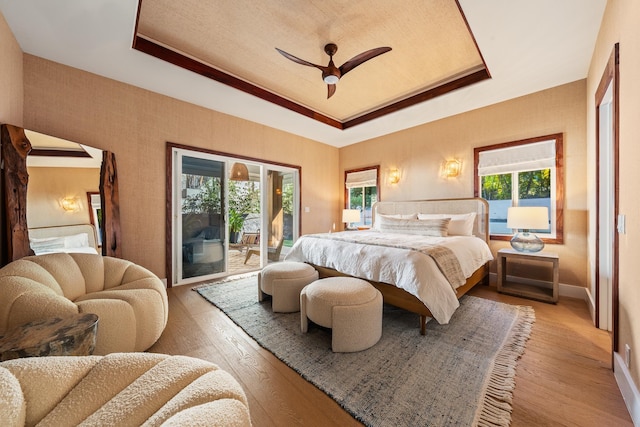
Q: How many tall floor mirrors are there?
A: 1